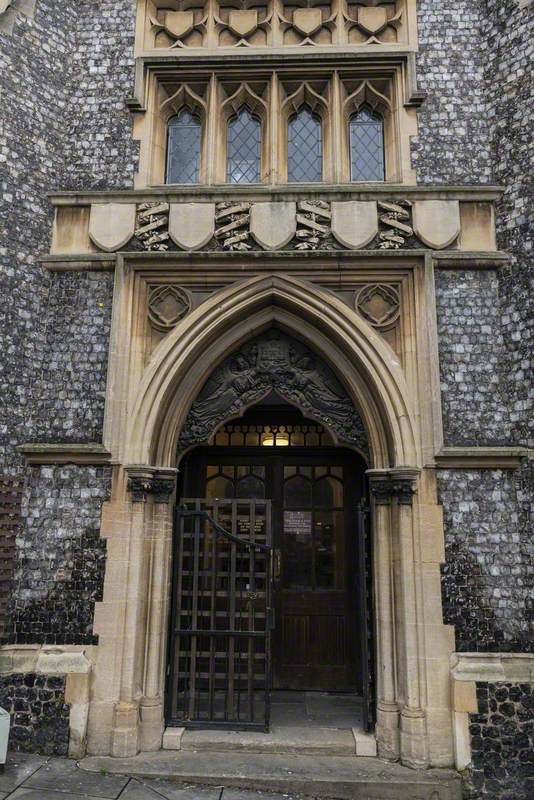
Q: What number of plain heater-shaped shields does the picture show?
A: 9